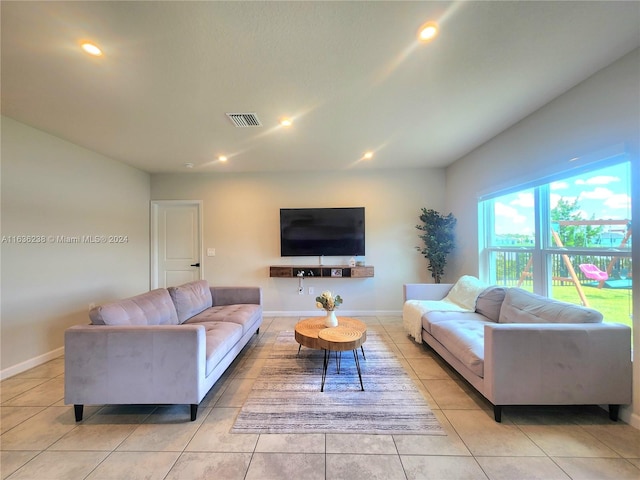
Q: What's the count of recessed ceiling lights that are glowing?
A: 5